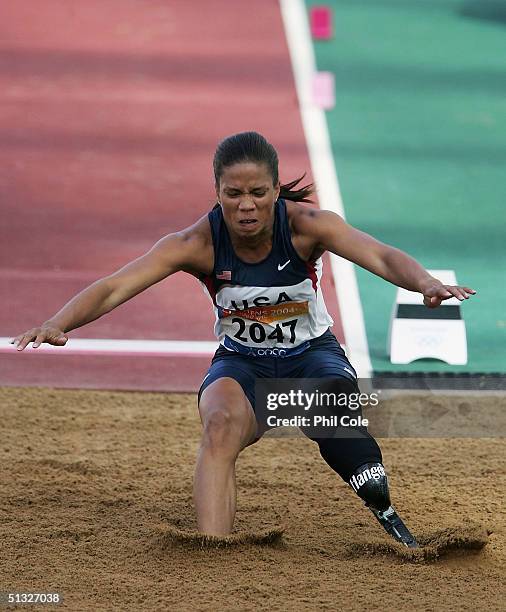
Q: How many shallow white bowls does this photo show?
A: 0